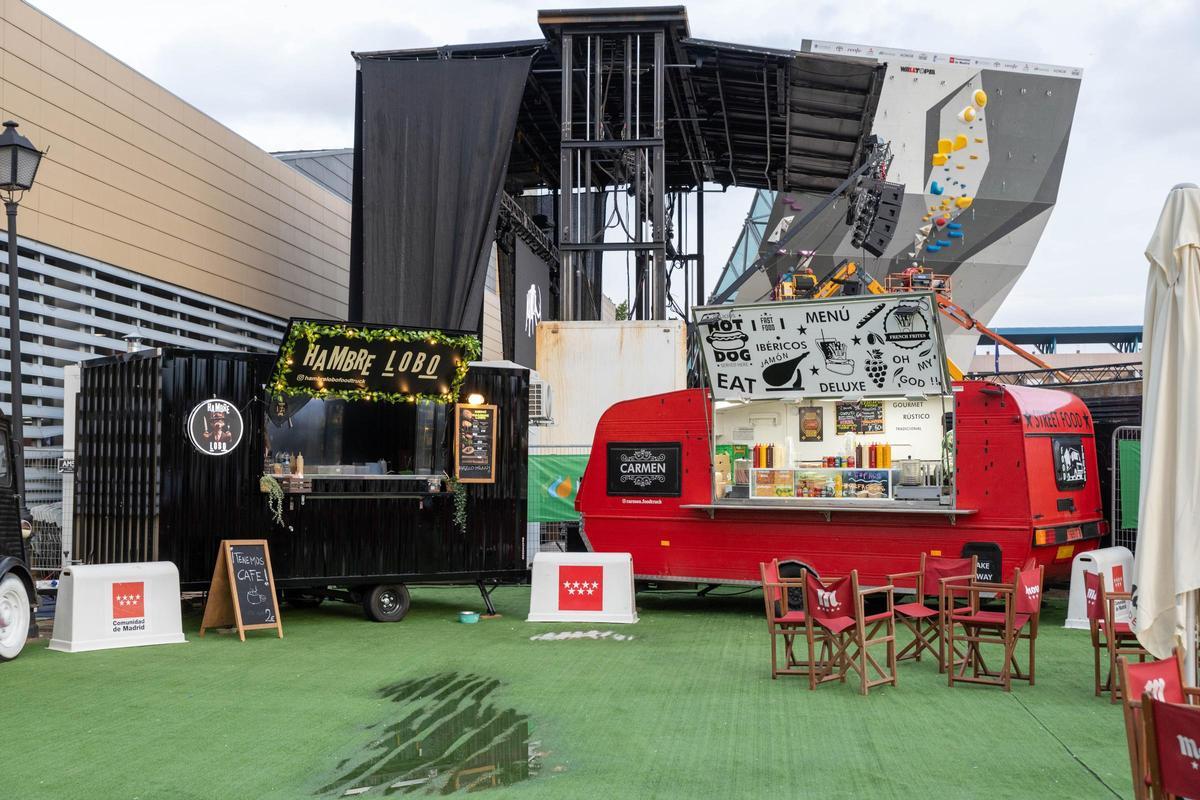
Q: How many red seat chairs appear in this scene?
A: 7